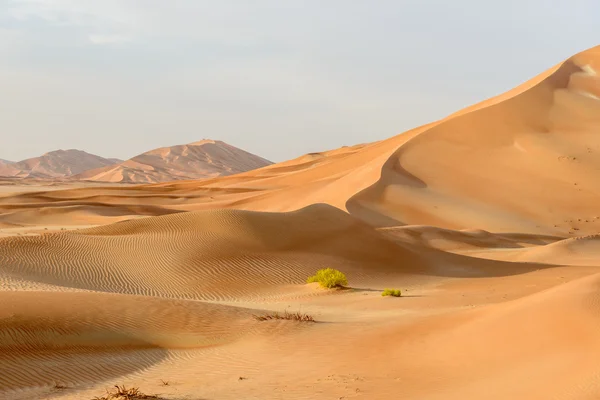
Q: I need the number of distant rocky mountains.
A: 2